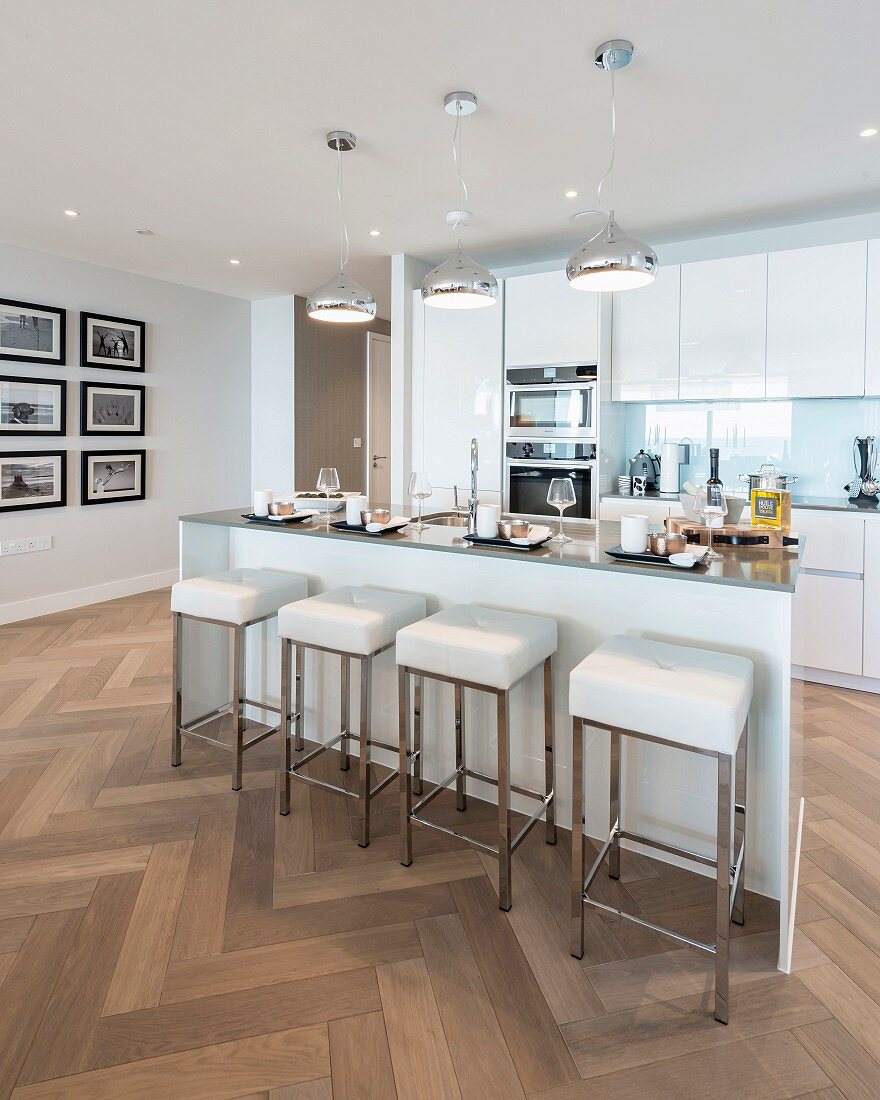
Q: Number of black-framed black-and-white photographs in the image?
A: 6